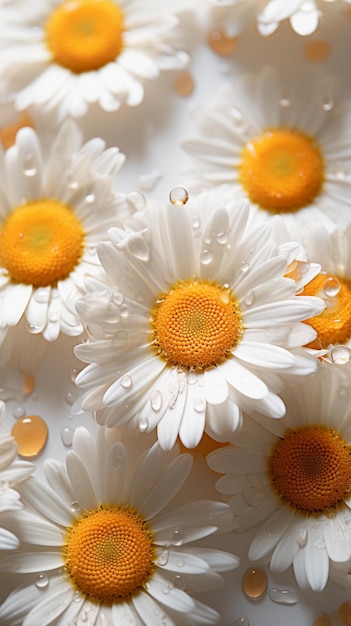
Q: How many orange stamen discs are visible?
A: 7